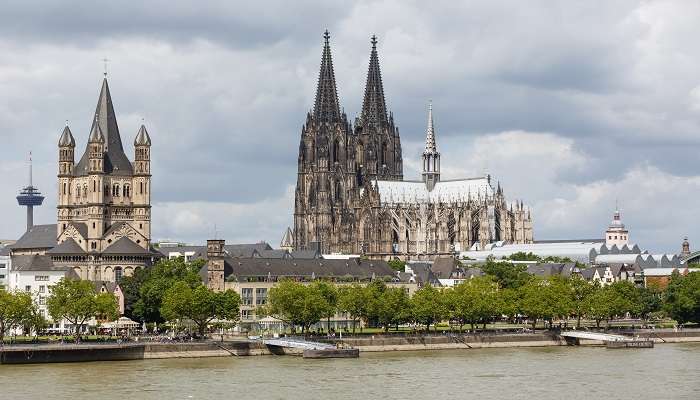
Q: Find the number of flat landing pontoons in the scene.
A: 2